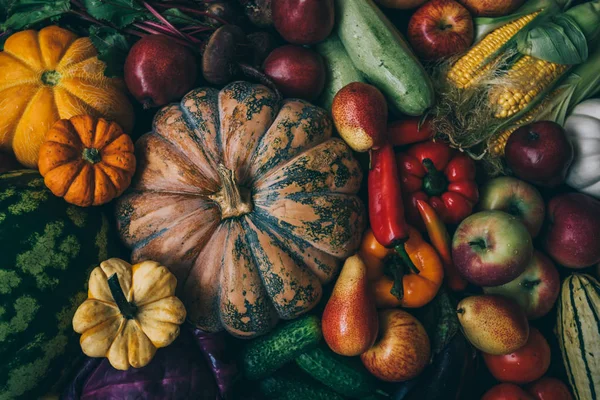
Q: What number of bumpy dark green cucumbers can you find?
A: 3